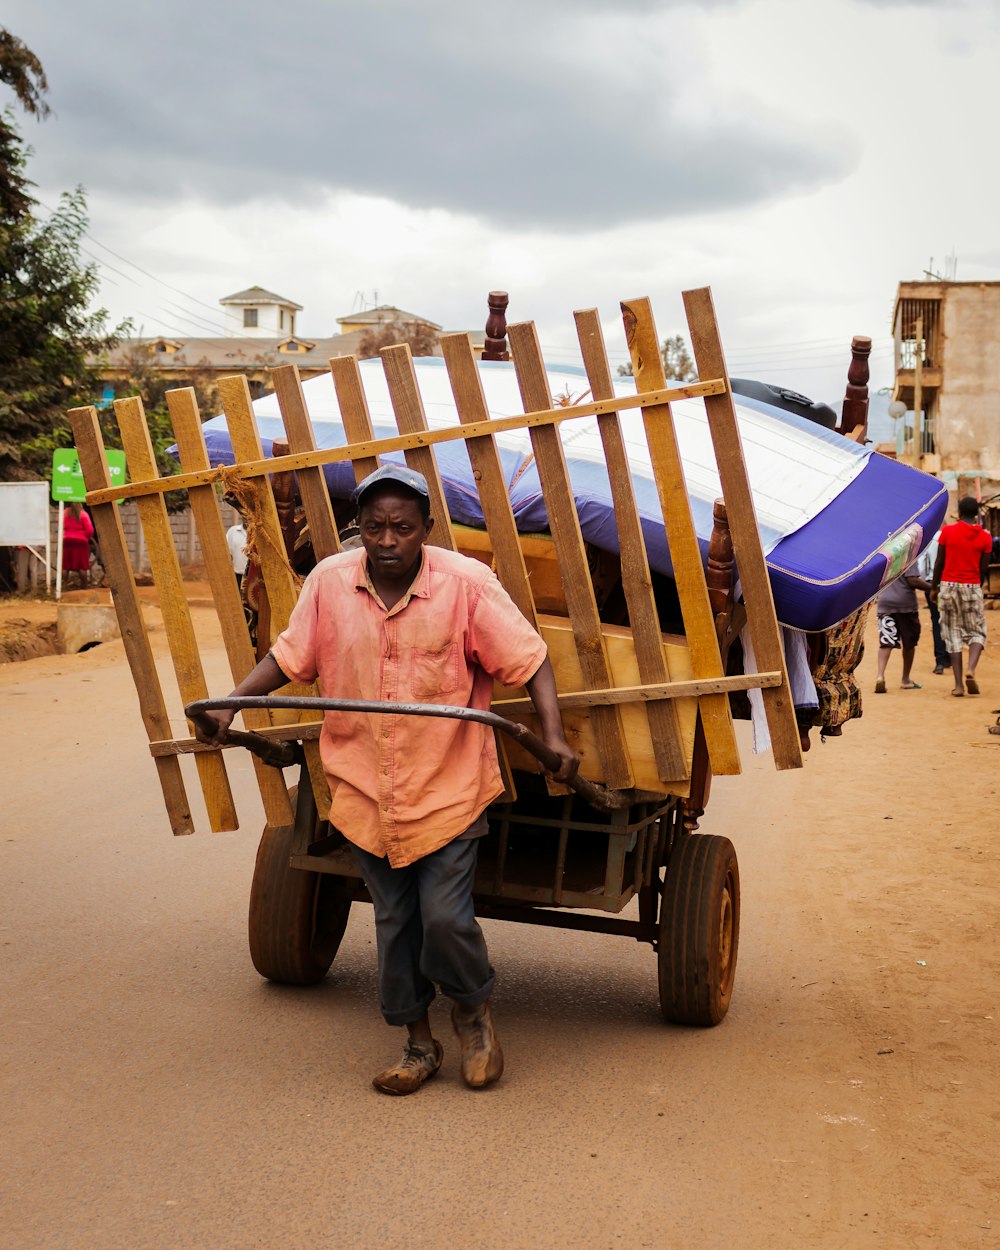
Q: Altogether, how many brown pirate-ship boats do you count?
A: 0